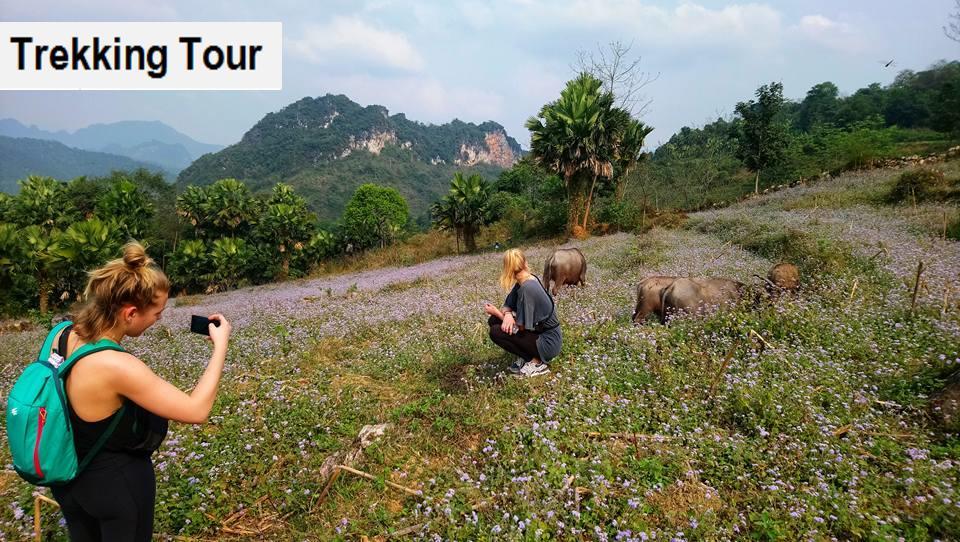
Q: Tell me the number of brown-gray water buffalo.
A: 4